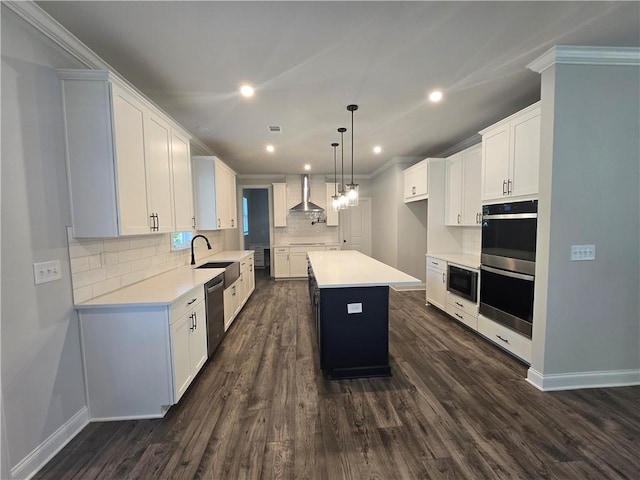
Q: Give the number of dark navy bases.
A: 1